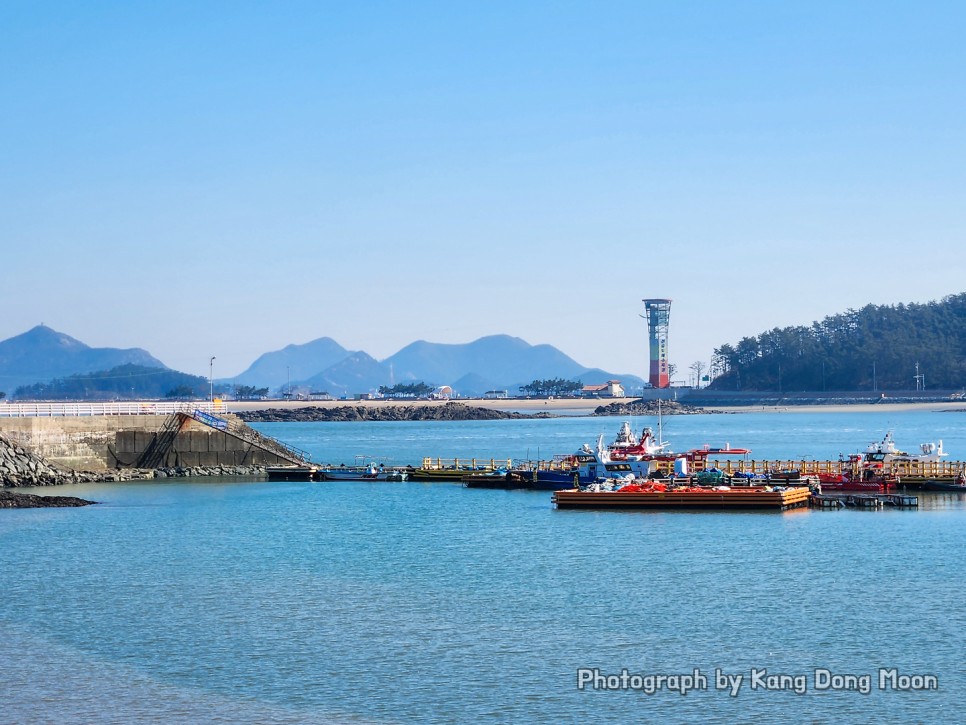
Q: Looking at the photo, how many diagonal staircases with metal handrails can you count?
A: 1